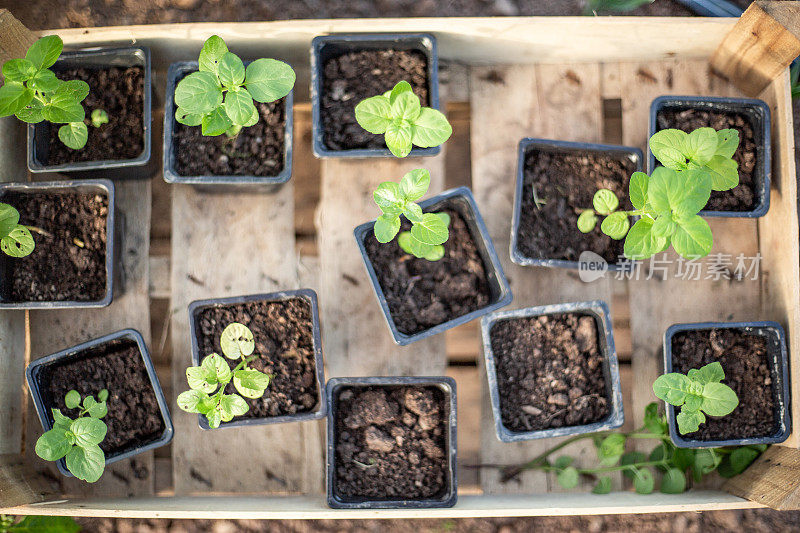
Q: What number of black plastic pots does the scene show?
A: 12